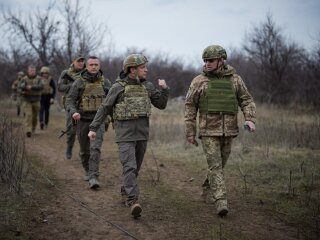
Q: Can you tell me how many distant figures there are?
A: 3